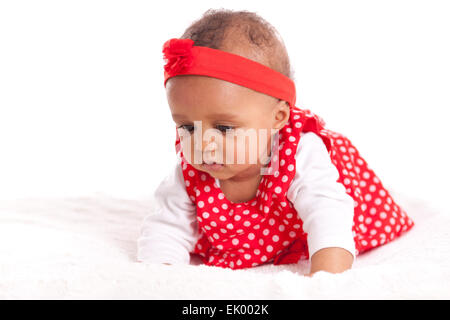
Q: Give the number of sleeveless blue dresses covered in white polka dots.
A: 0